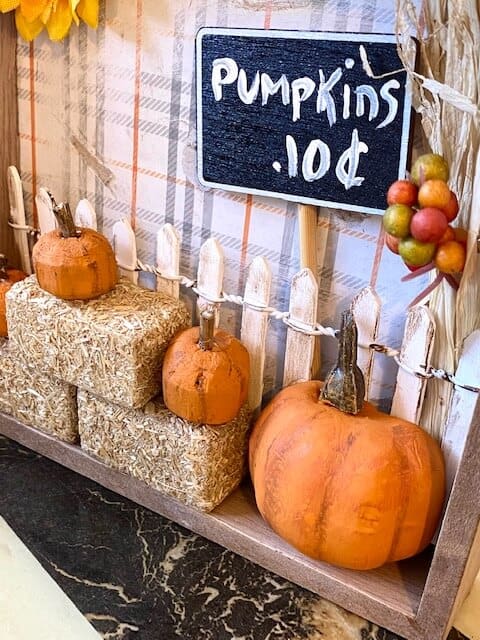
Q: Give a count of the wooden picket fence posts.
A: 11